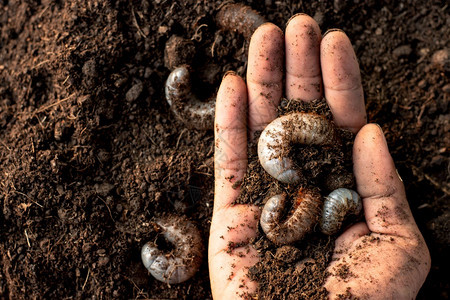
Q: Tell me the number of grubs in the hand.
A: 3